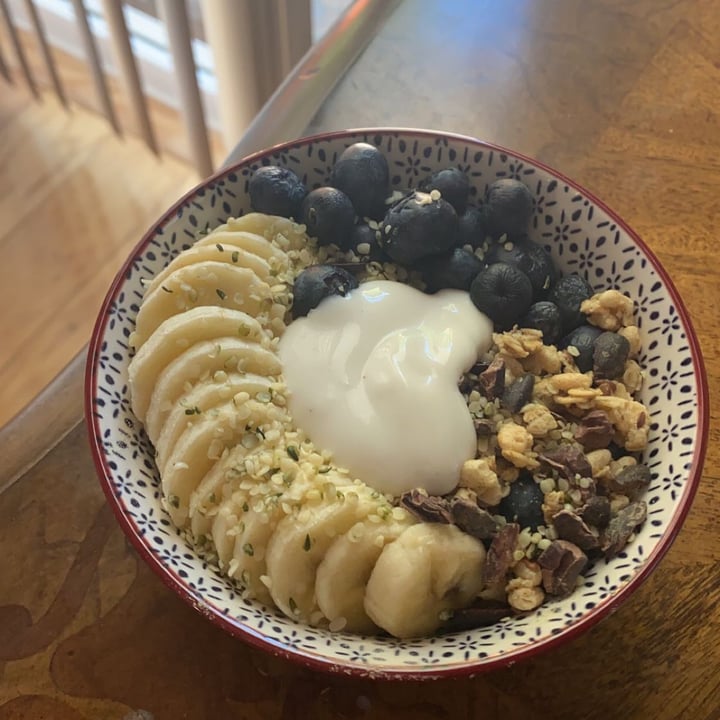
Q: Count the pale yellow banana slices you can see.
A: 14